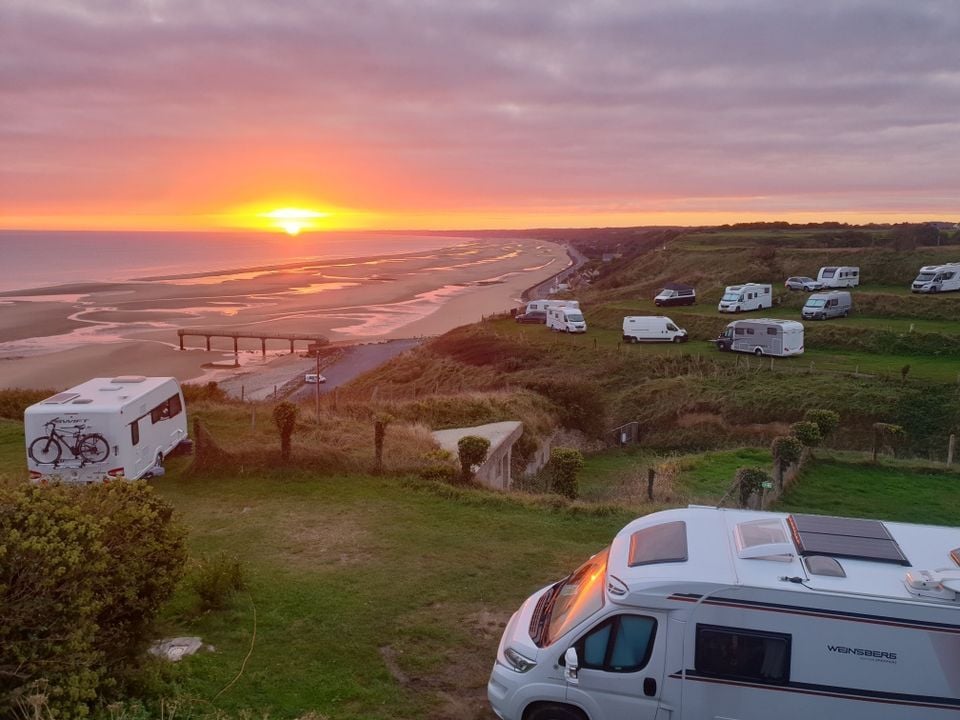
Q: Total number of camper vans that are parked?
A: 11